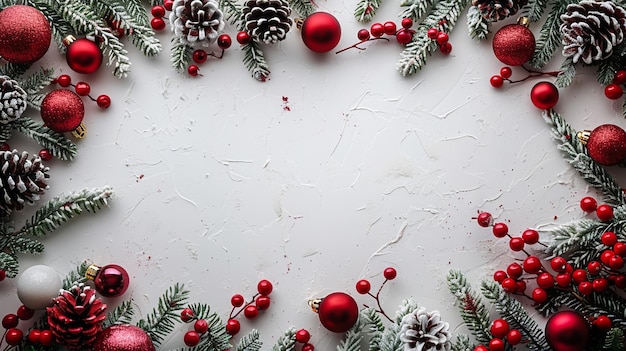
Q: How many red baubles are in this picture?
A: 11